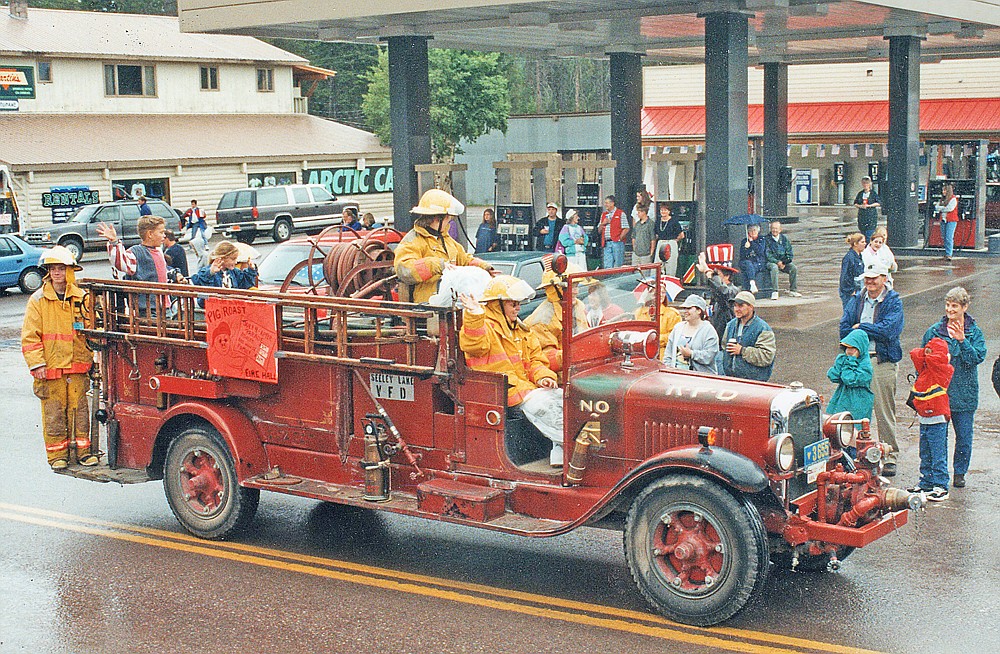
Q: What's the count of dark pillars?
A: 5